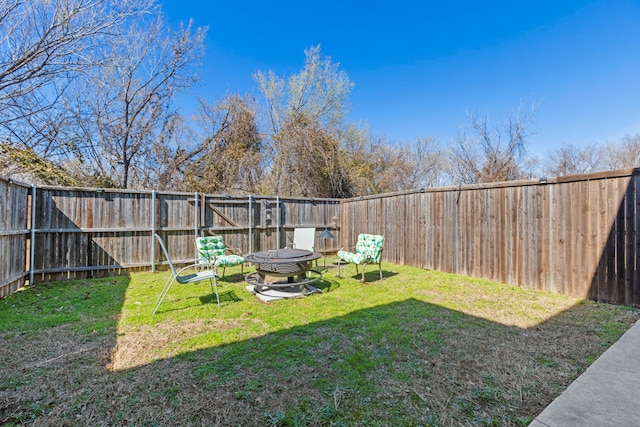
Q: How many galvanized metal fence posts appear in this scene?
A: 5